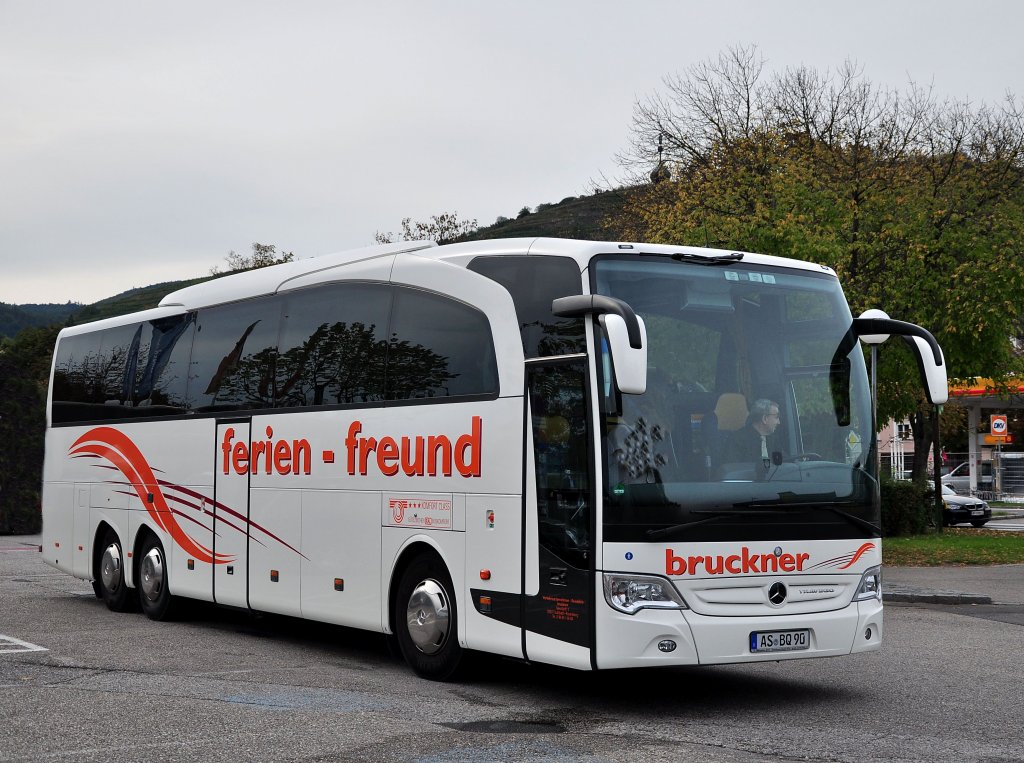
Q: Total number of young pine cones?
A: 0